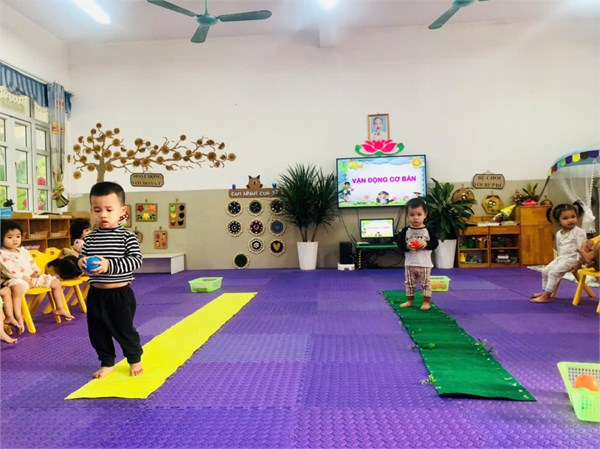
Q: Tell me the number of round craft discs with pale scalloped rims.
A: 9